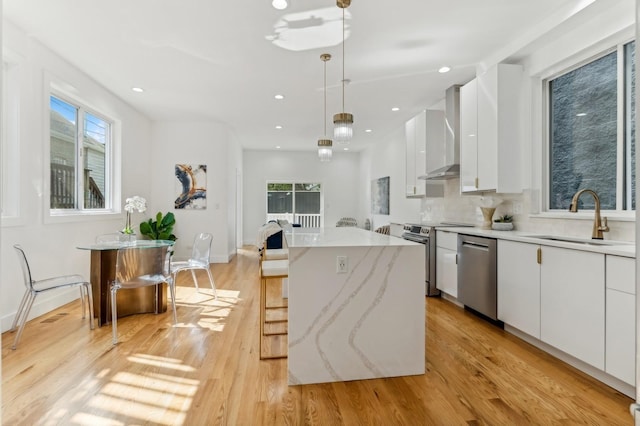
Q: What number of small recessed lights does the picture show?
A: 9